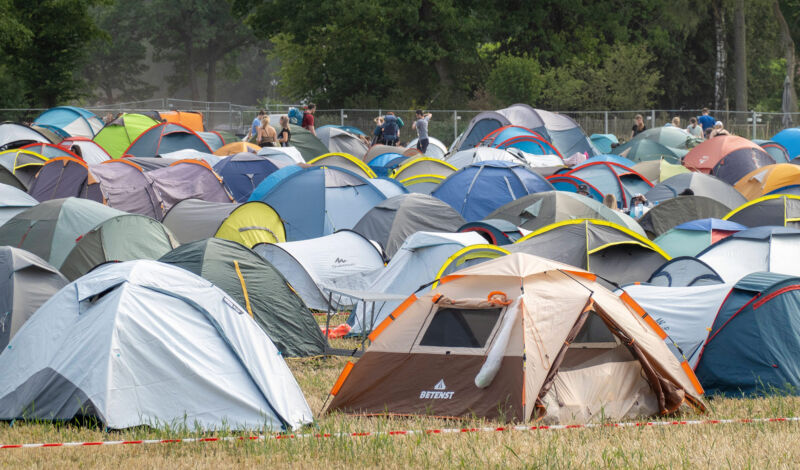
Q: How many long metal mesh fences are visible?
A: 1